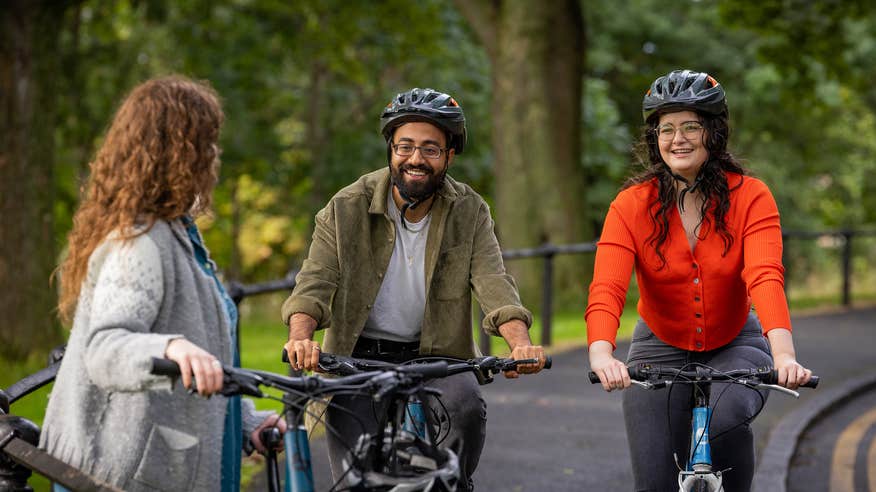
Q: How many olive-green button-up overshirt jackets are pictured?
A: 1